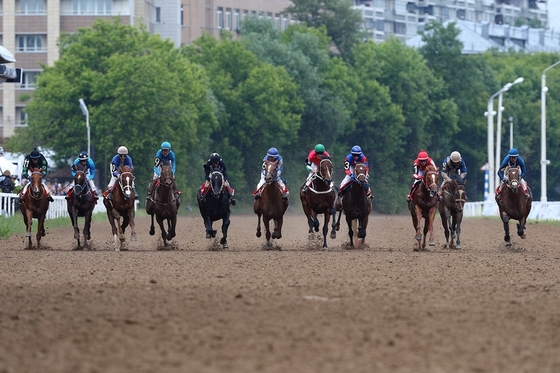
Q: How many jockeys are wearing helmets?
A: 11